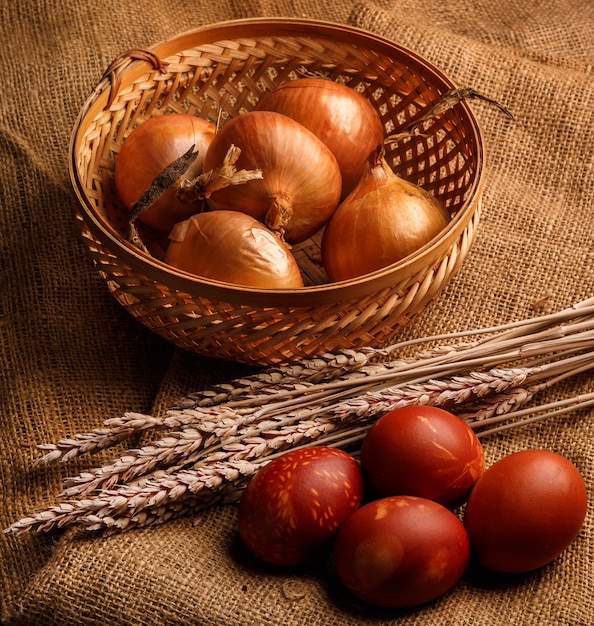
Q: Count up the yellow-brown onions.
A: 5